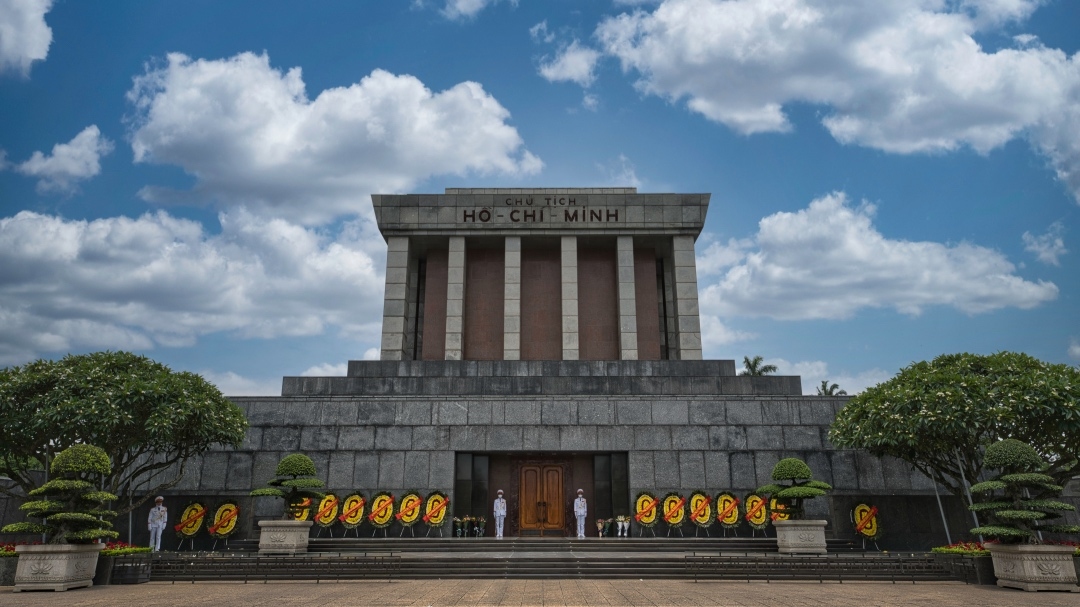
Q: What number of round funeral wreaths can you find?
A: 15